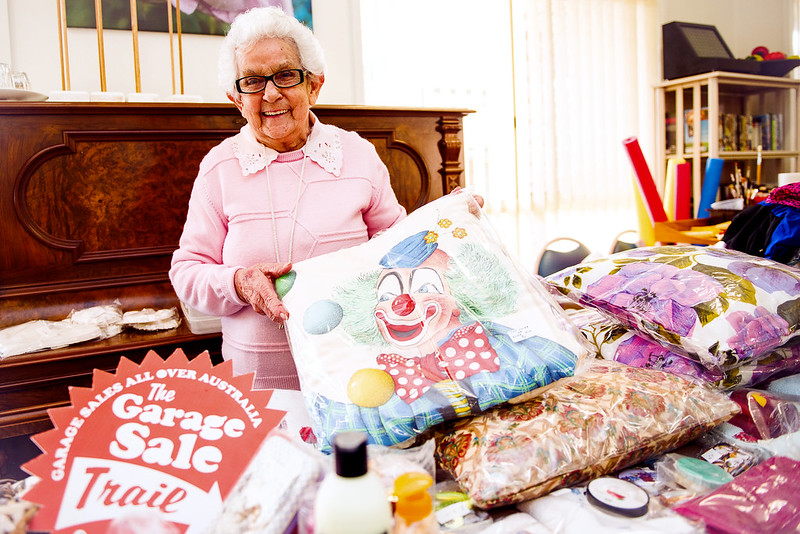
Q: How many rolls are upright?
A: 5